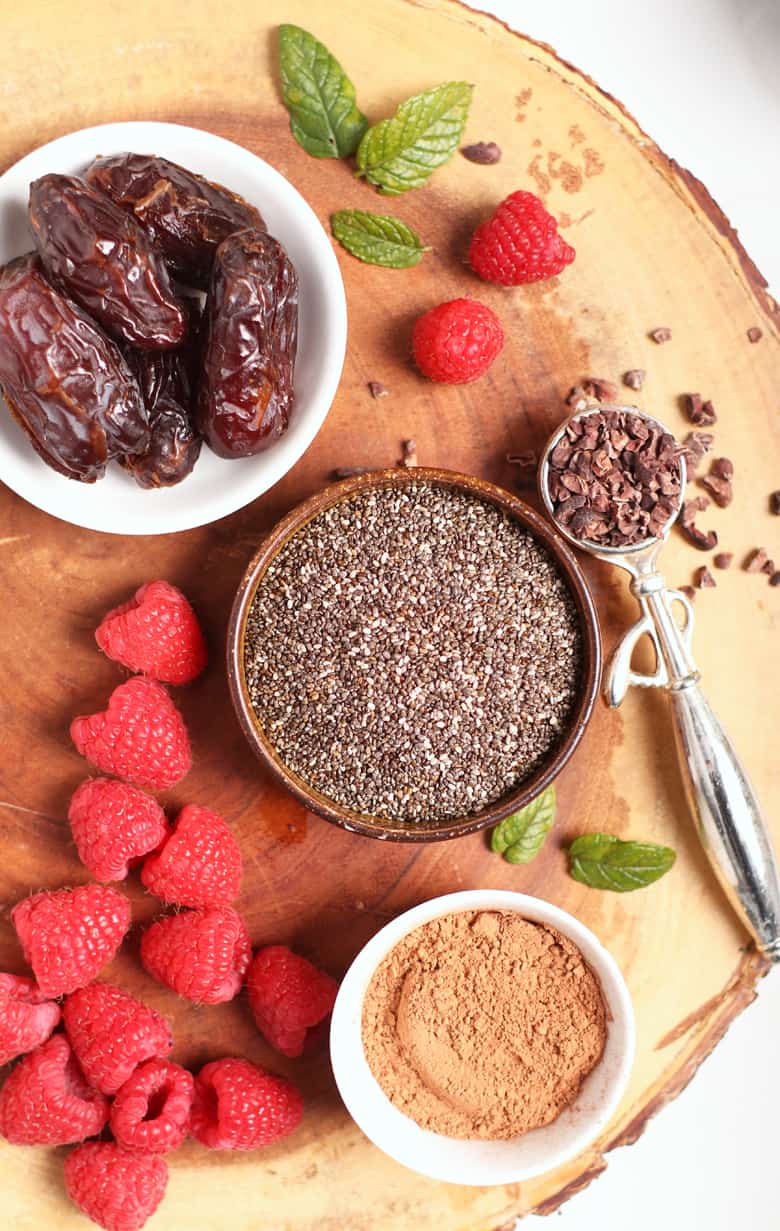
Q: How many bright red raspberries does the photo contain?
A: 15